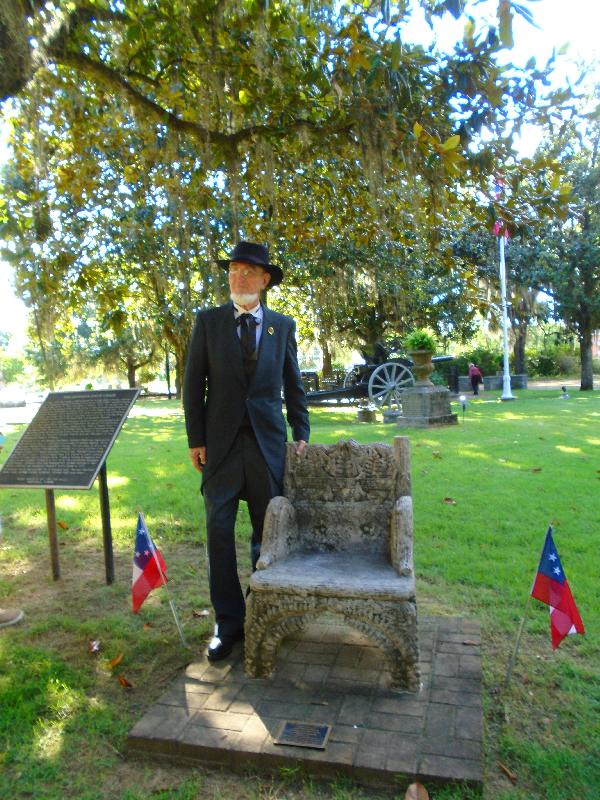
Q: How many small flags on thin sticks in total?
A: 2